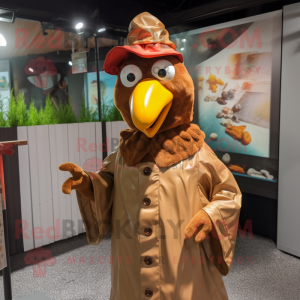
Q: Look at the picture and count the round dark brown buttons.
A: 5